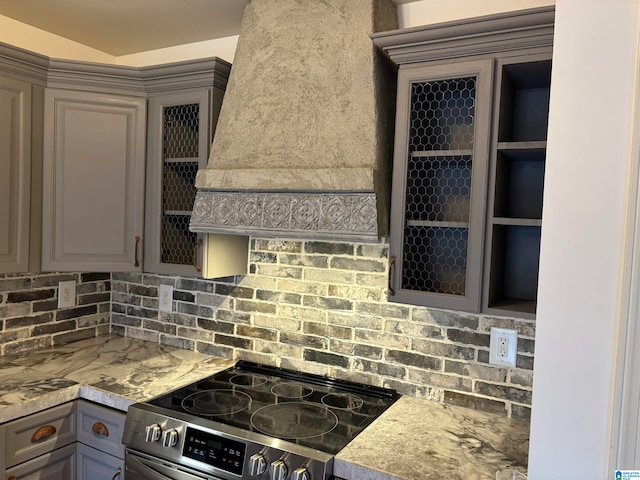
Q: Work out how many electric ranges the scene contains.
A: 1